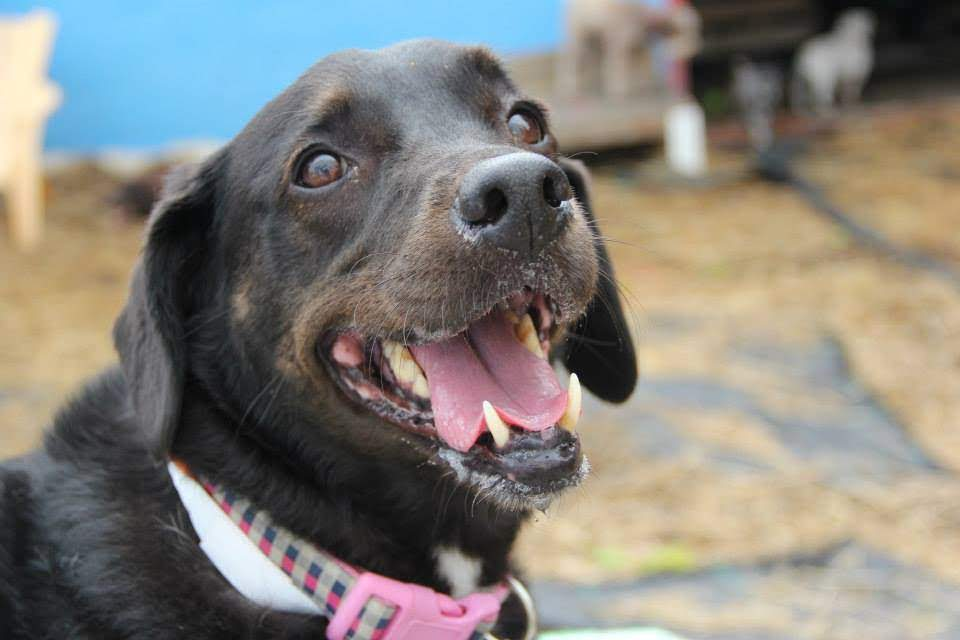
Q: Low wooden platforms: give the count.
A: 1